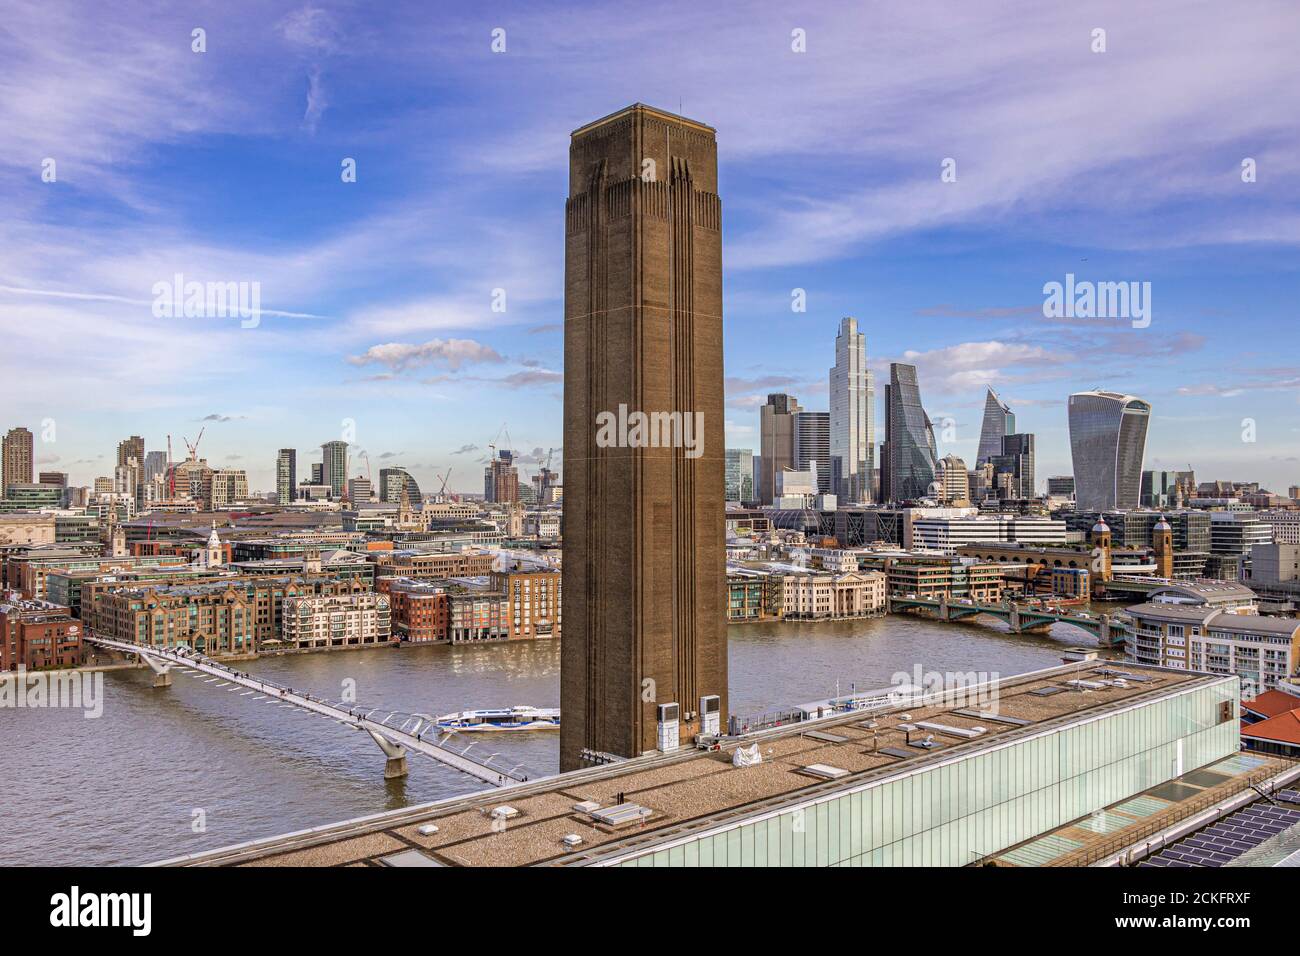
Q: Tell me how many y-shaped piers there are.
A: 2